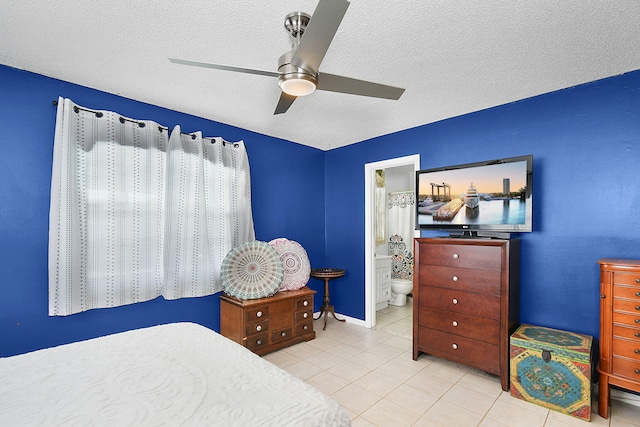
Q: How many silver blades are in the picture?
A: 4